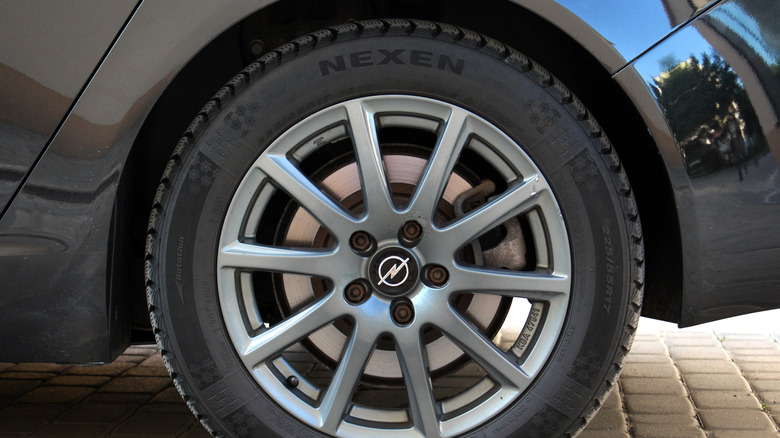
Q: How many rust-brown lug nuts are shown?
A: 5